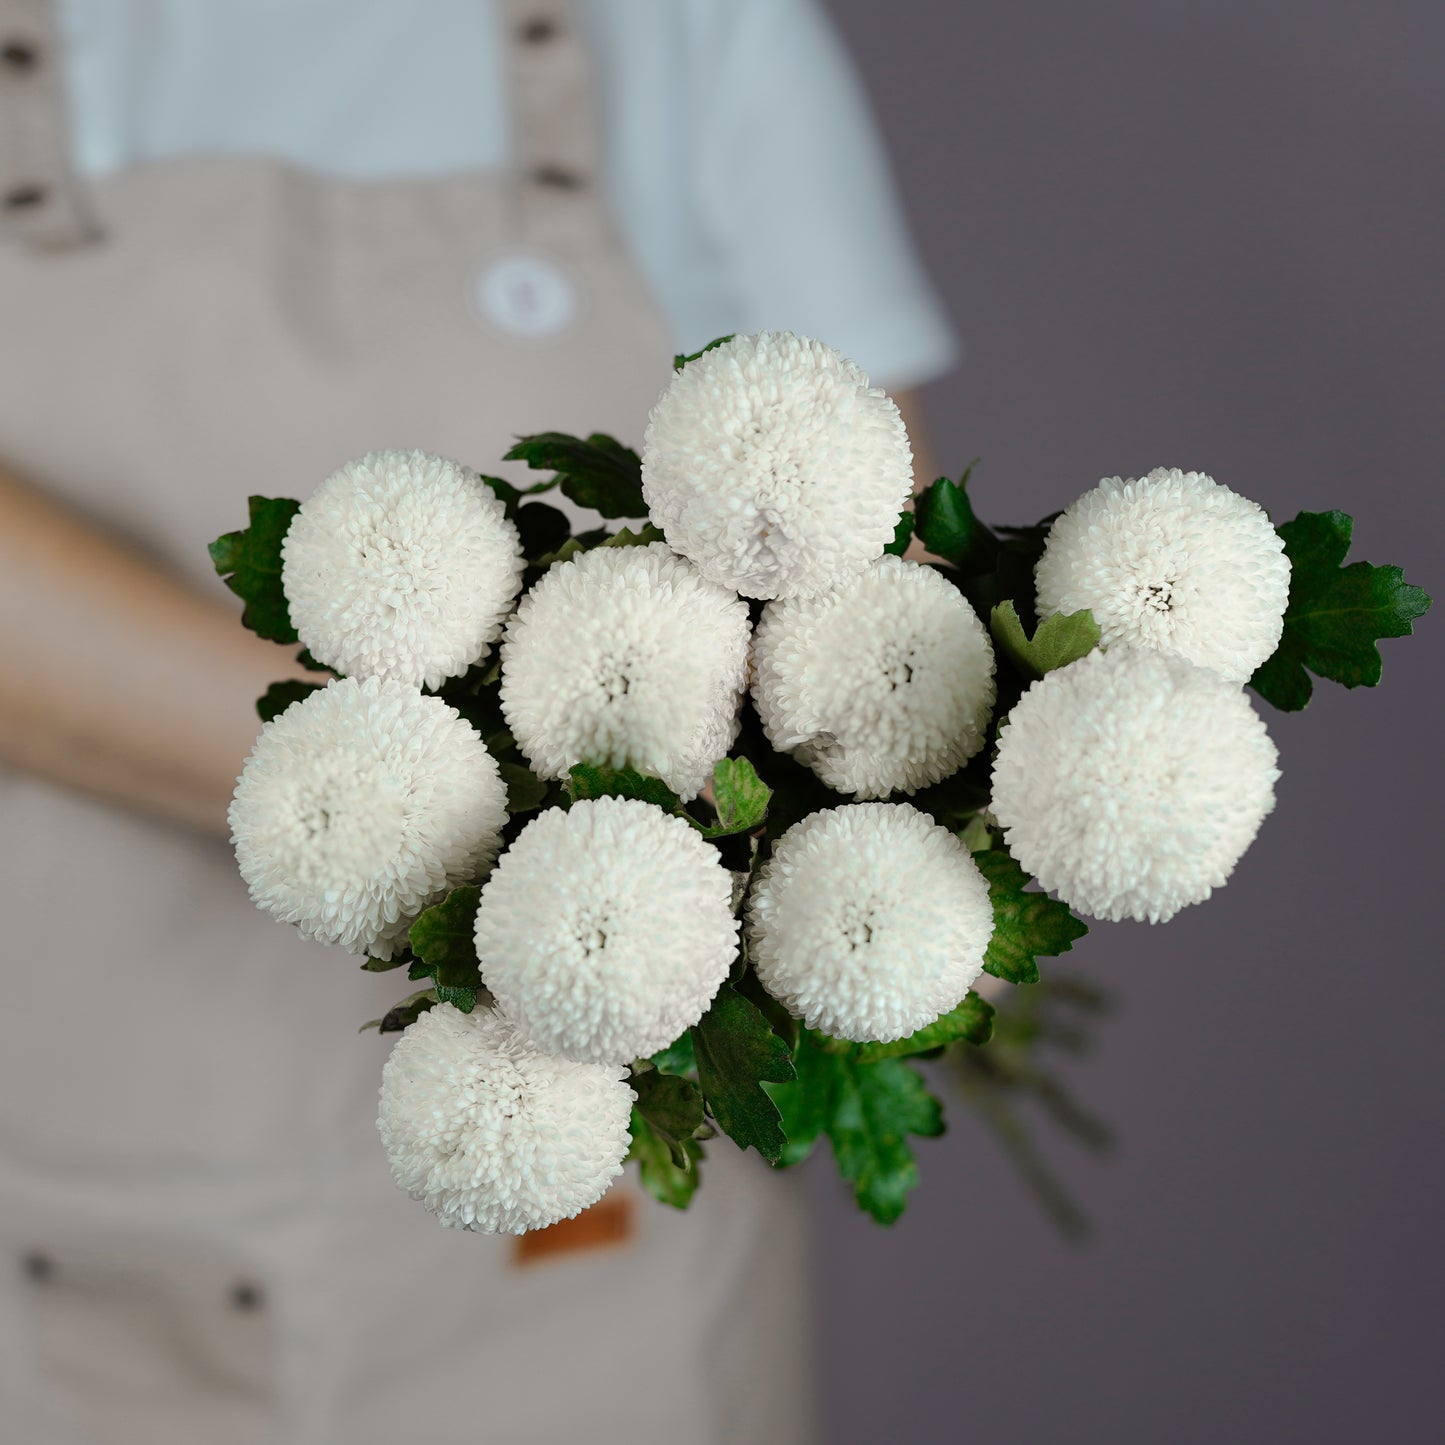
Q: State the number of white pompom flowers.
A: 10